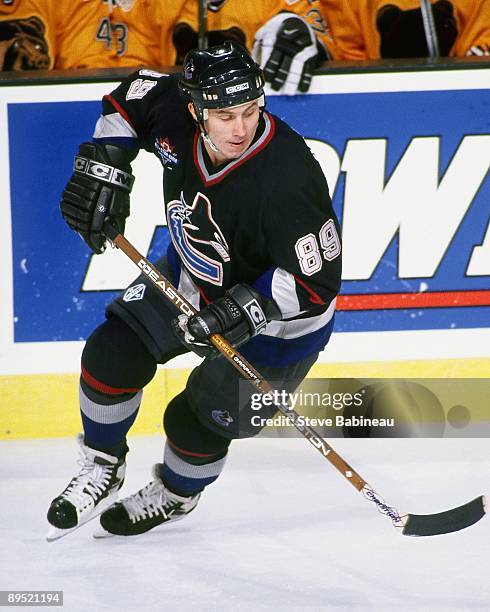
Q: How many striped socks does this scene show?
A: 2